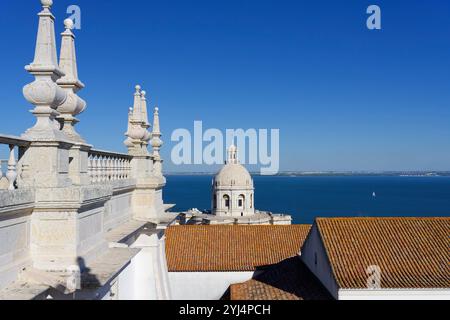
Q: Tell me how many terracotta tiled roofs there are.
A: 3